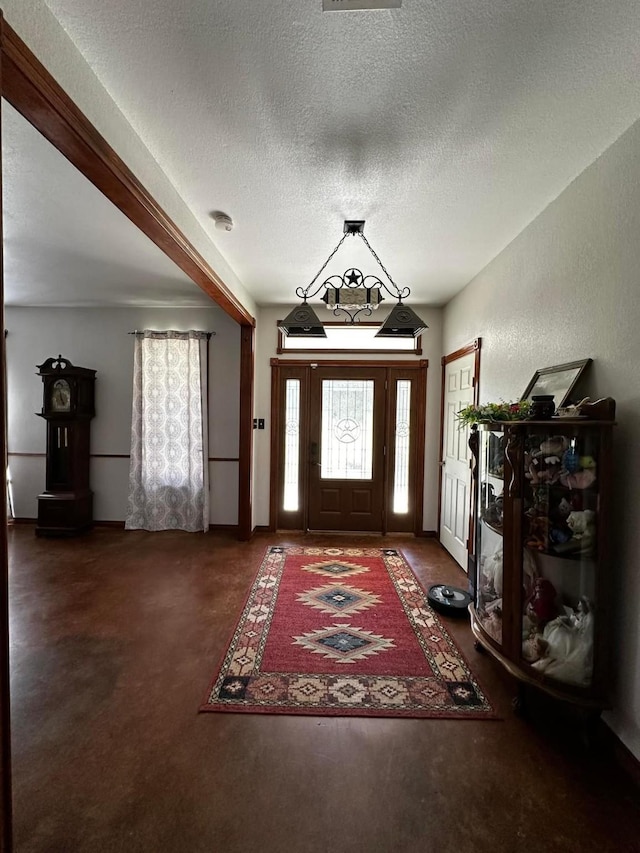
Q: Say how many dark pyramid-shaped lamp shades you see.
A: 2